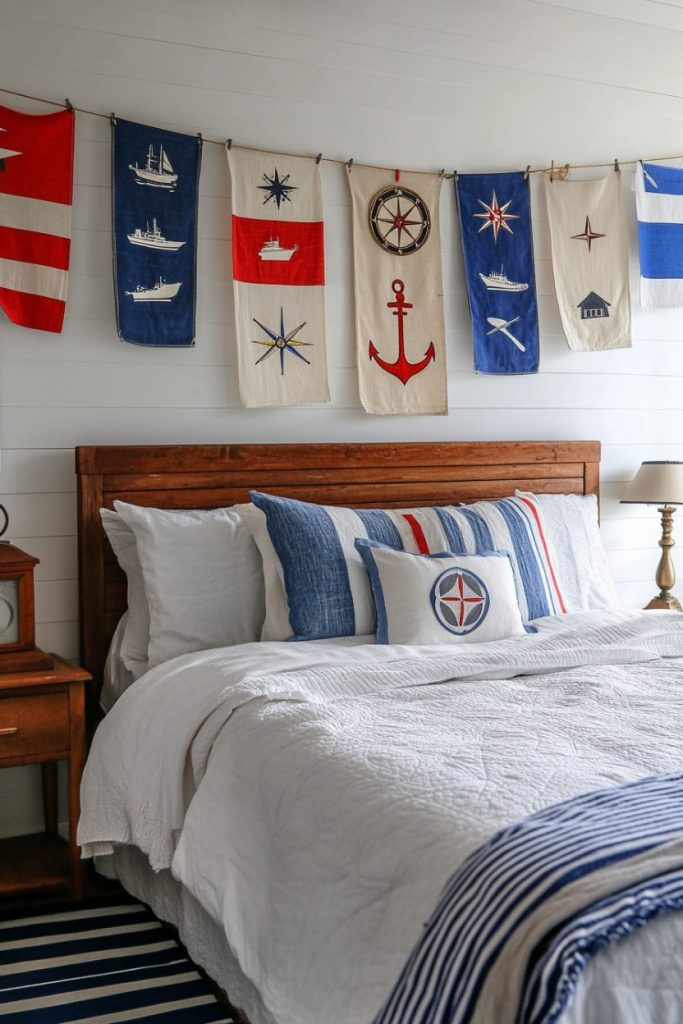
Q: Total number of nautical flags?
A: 7